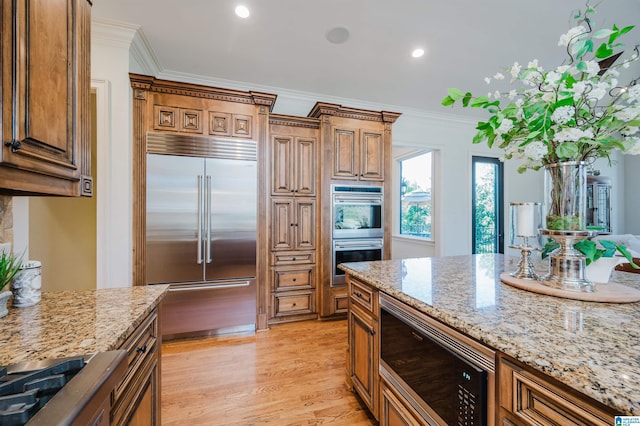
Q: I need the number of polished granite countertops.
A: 2